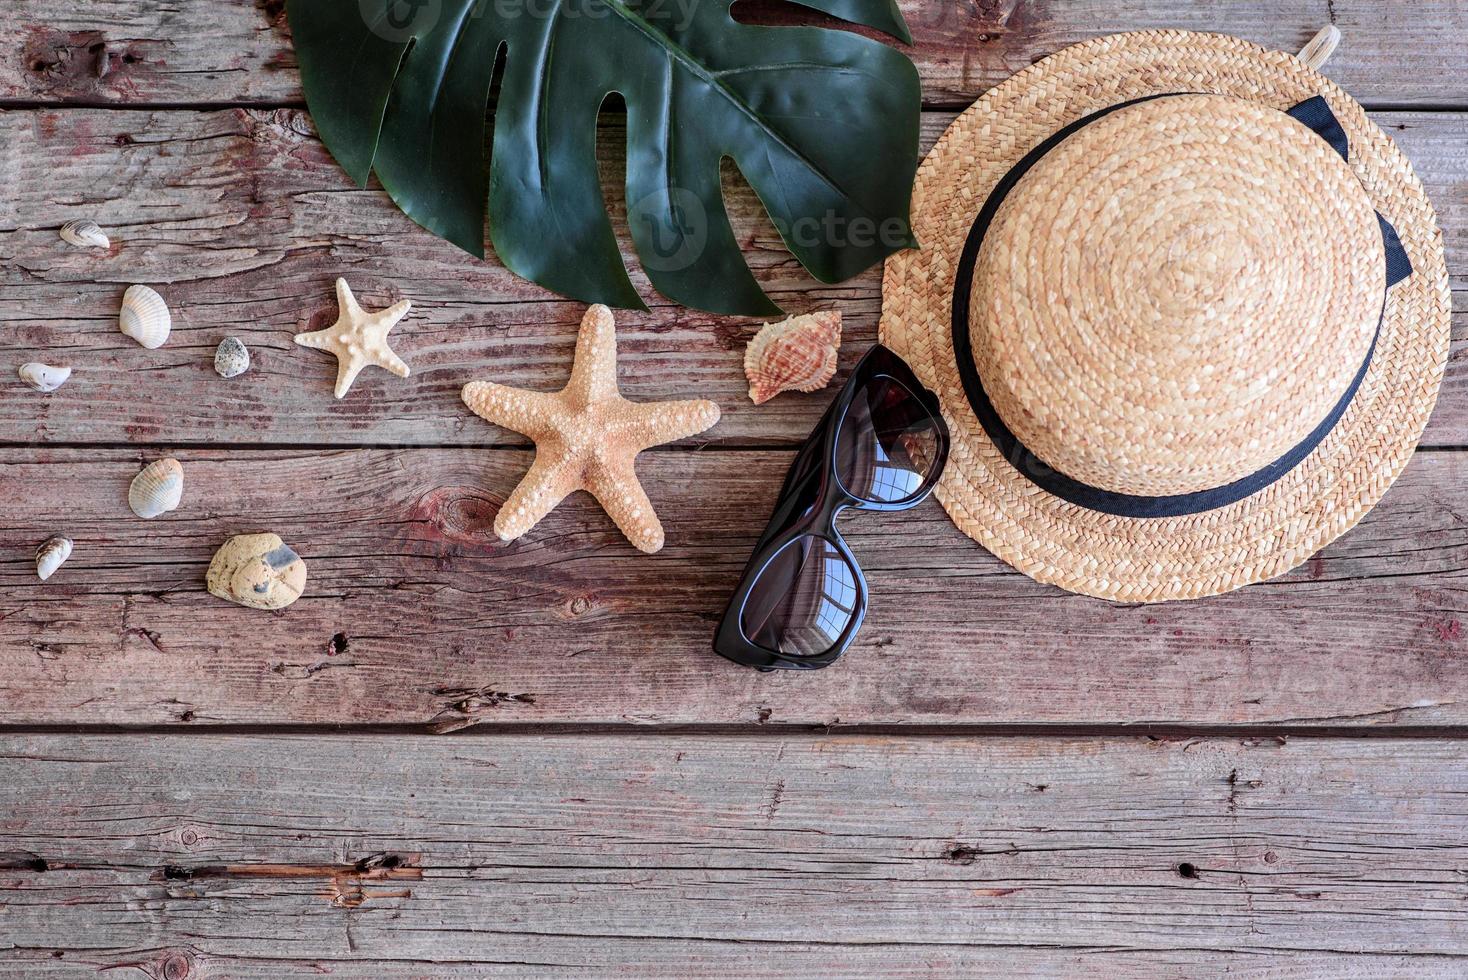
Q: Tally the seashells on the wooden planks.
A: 6